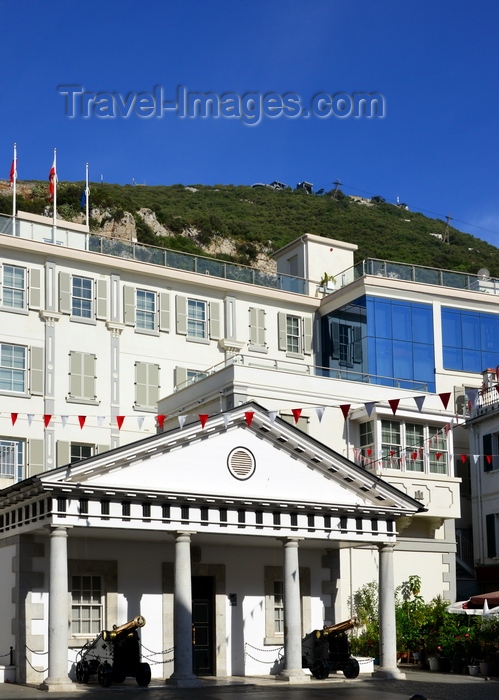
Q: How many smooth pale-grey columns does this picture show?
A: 4